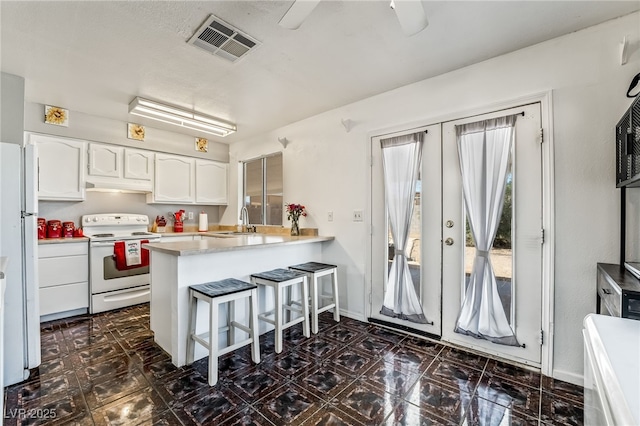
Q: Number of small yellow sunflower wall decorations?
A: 3